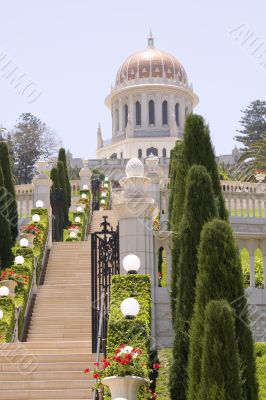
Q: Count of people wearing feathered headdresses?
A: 0